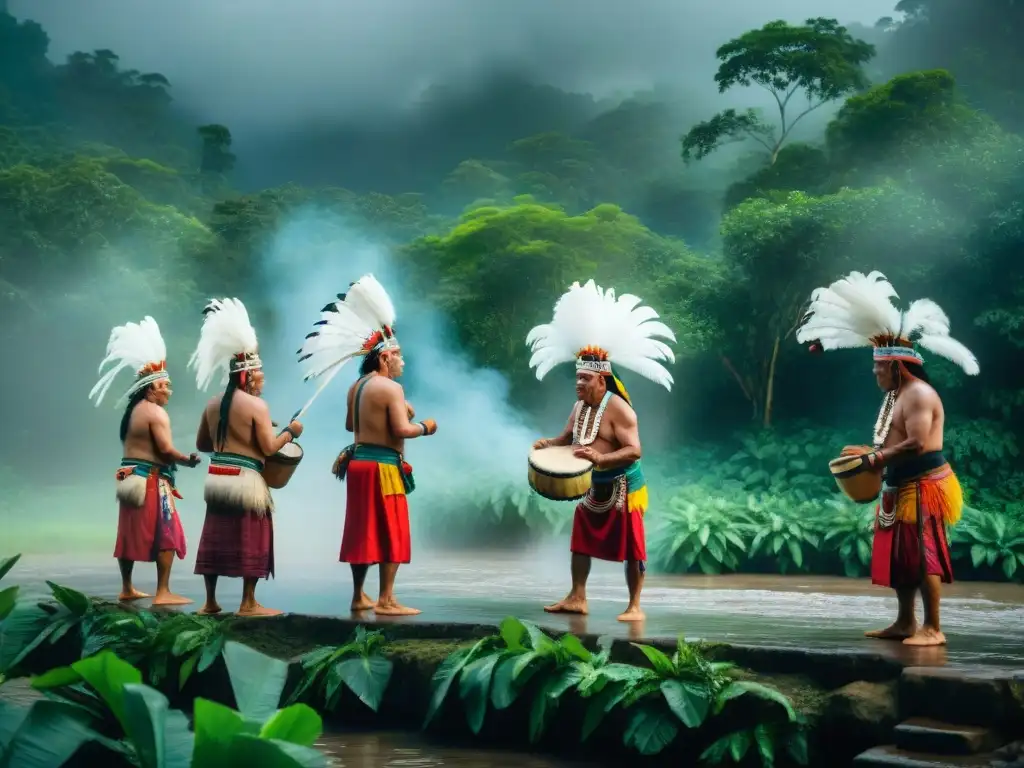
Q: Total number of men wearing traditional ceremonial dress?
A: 5